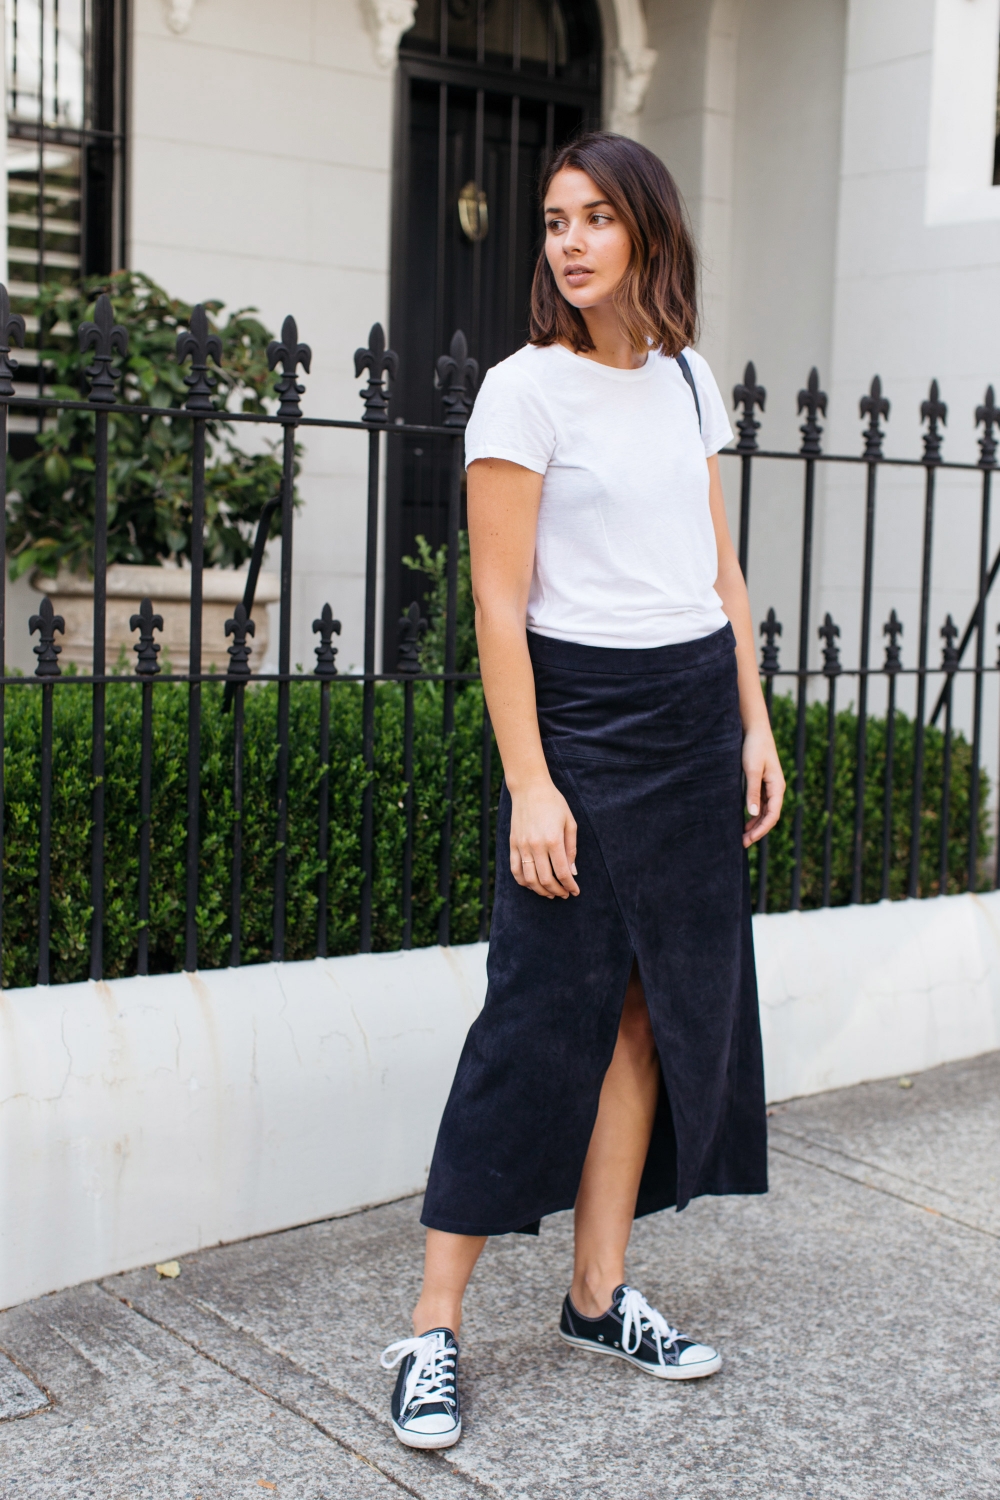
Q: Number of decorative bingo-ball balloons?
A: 0